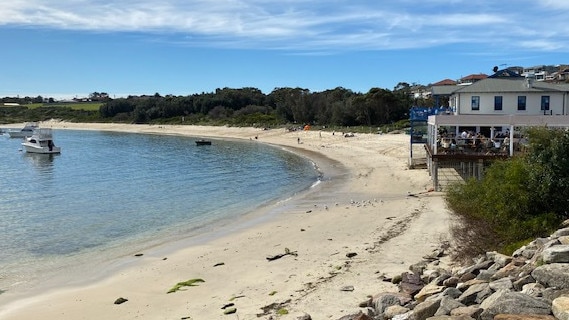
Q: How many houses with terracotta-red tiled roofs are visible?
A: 2